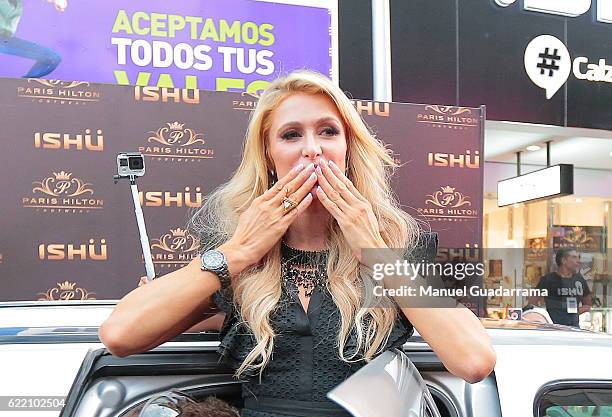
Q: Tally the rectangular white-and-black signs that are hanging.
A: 1